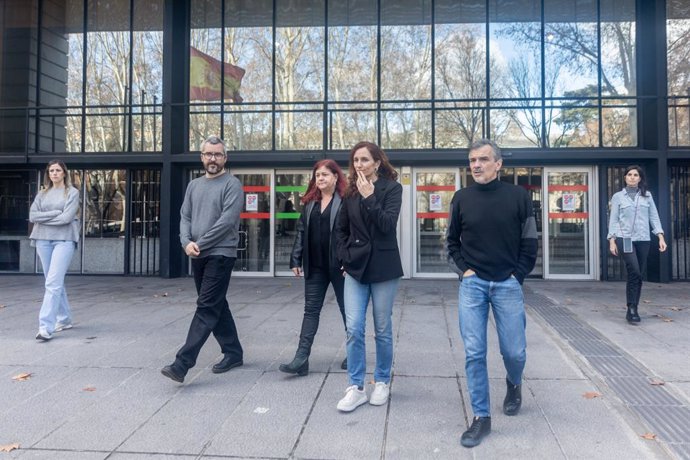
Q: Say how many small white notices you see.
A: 3